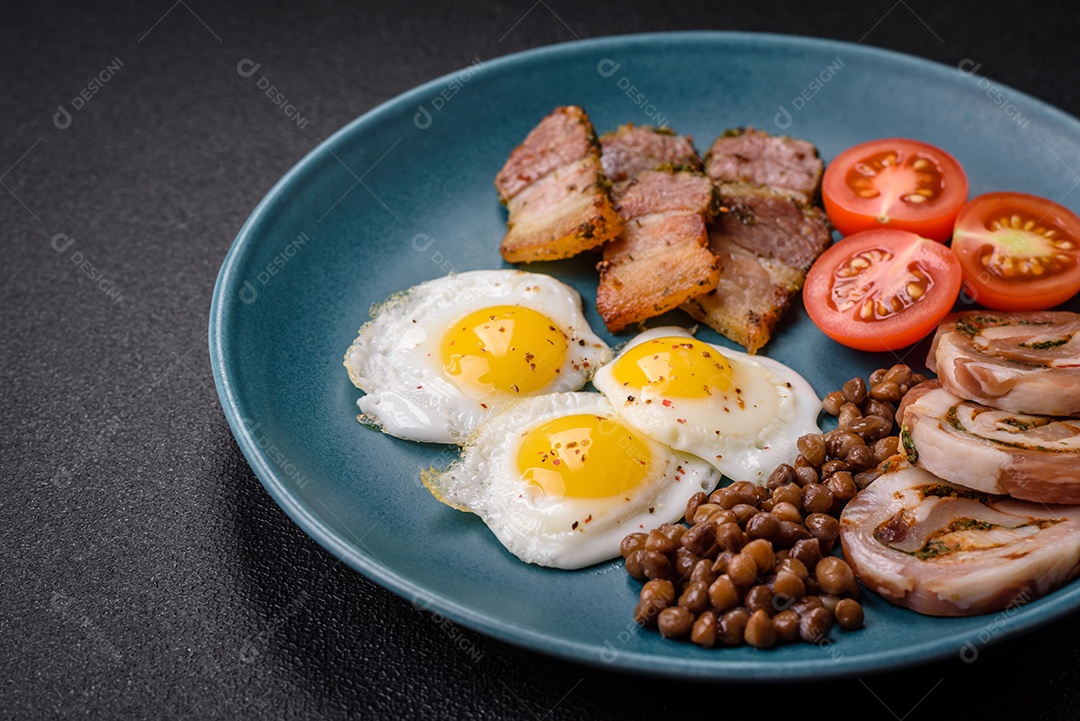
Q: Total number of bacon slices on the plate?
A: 5